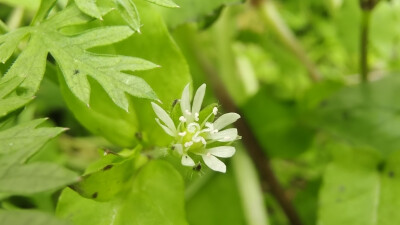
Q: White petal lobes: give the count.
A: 10